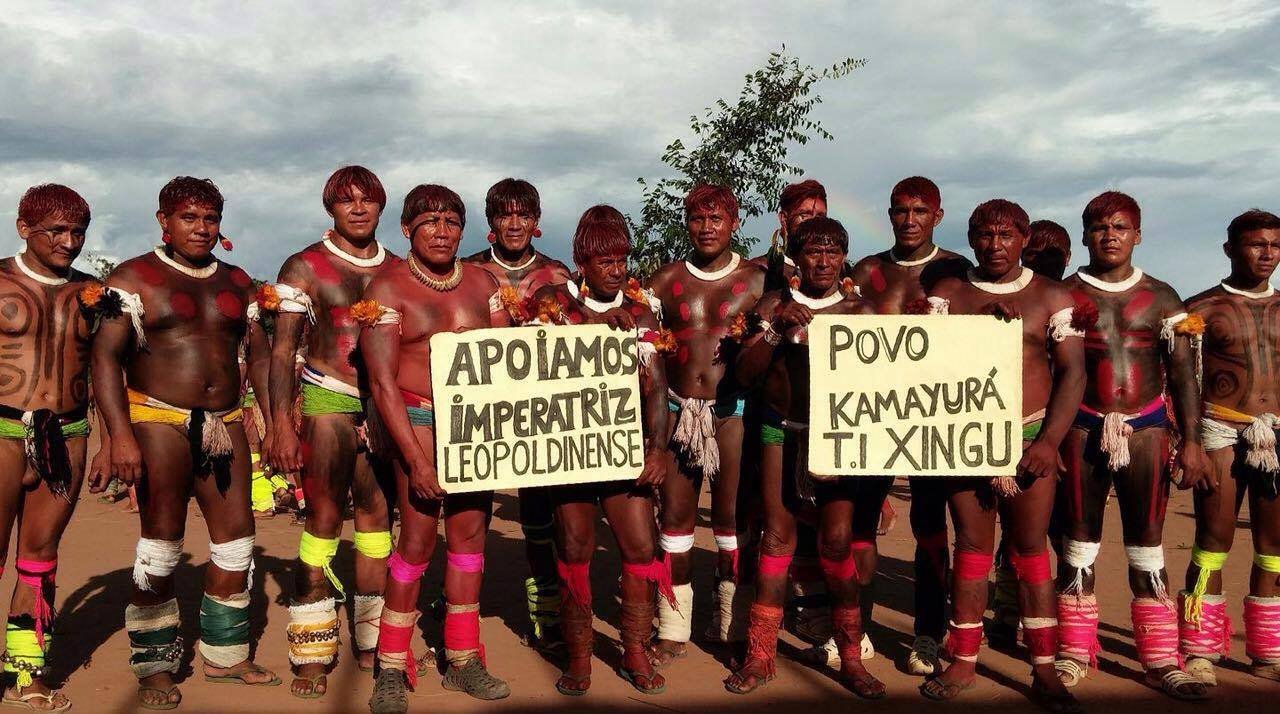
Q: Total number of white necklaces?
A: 12